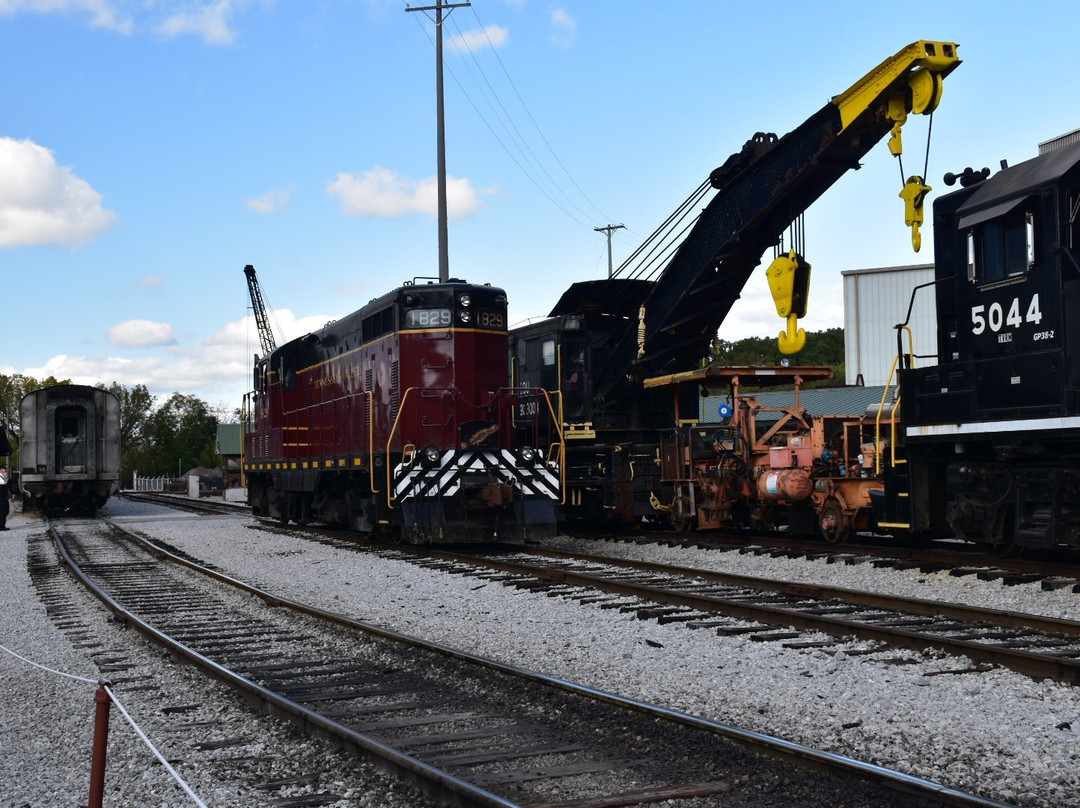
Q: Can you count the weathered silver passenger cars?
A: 1